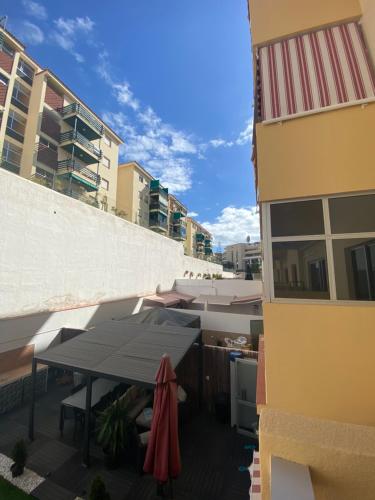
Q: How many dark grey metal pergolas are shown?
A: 1